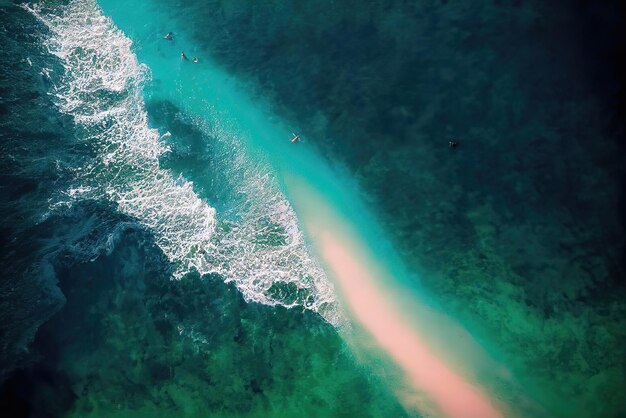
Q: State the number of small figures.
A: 5